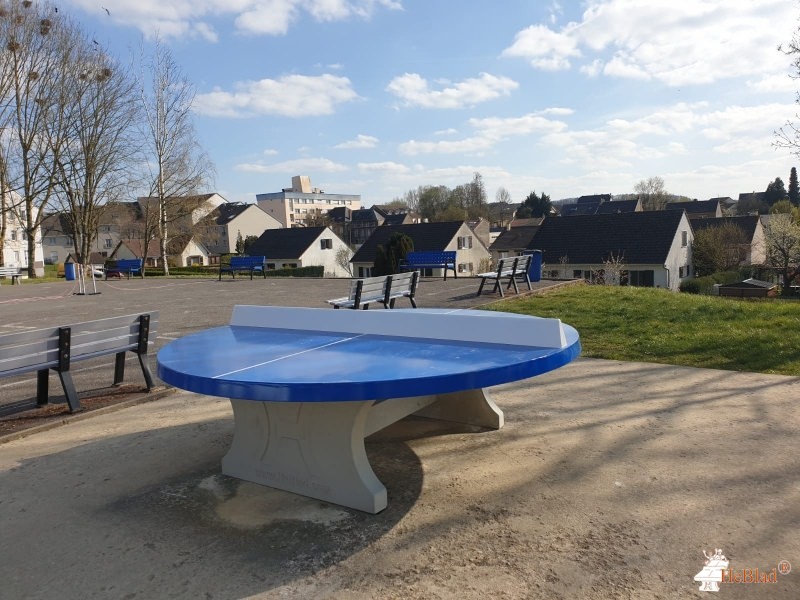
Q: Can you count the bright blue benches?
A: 3